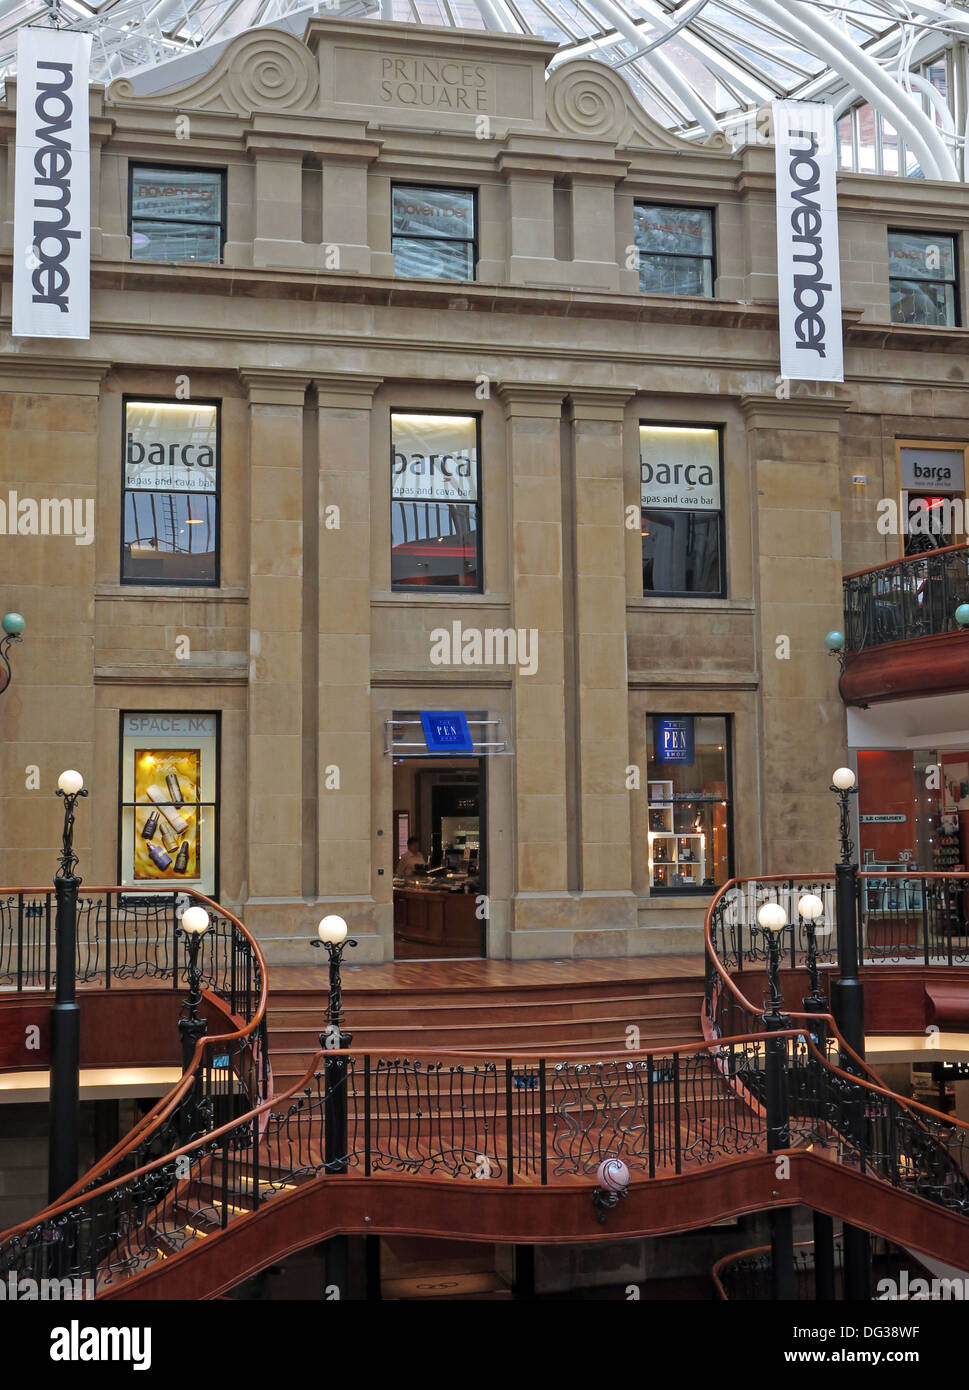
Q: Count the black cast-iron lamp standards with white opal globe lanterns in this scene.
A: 6